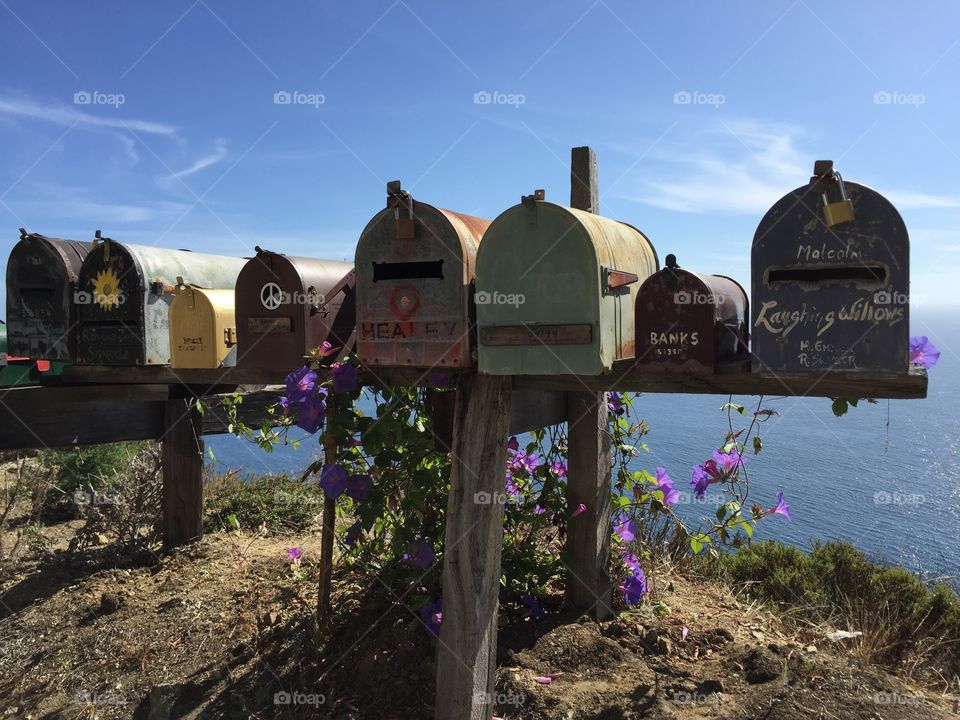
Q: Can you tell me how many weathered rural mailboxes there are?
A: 8